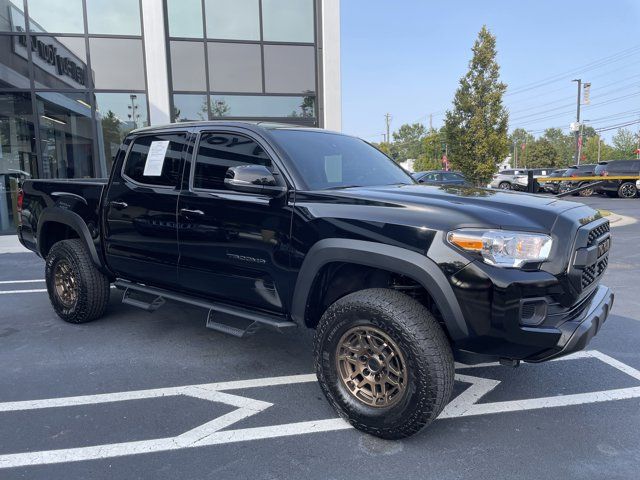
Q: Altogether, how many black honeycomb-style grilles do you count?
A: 1